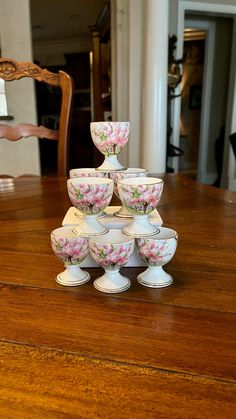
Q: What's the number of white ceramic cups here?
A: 8